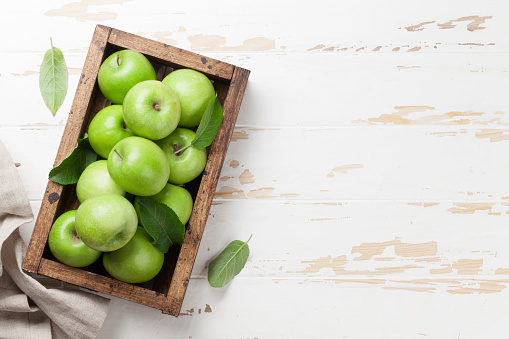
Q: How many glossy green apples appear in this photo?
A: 11